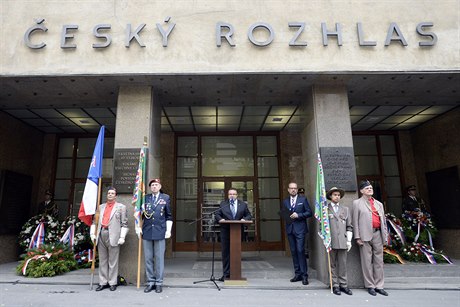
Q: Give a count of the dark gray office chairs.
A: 0